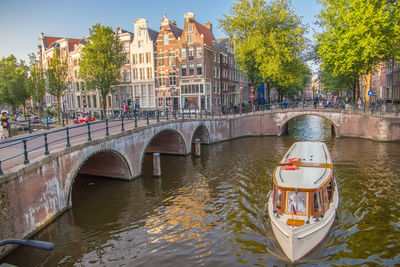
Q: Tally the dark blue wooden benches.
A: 0